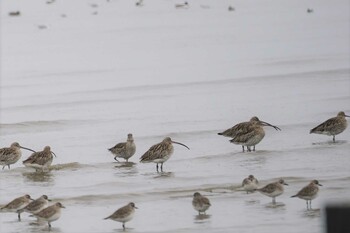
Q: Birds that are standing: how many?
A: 15